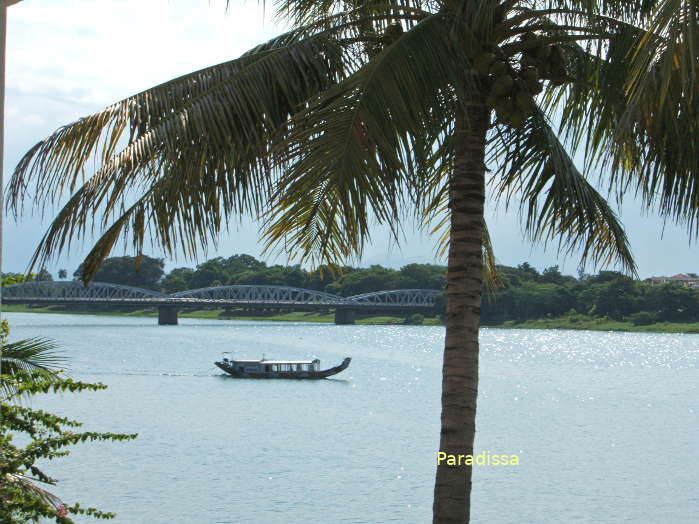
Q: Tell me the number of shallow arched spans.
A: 3